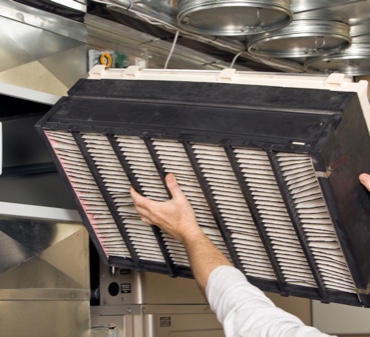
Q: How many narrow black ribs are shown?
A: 6